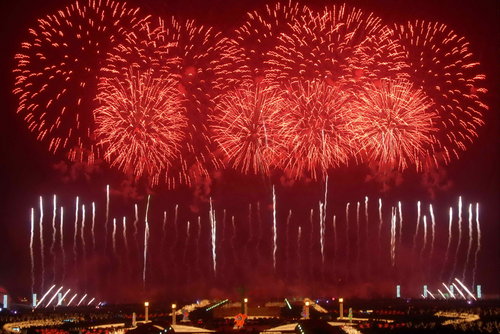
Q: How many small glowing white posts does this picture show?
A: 7